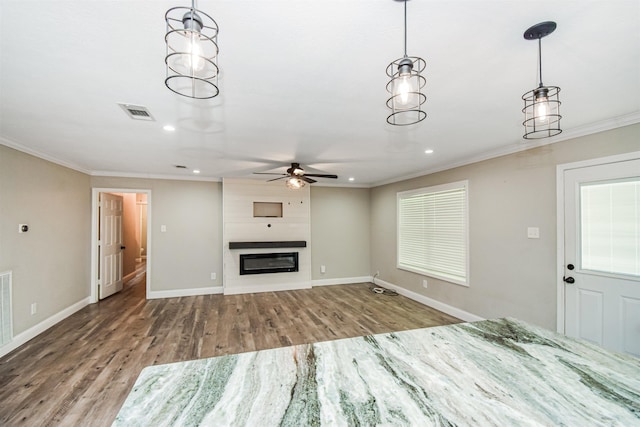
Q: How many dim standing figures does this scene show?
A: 0